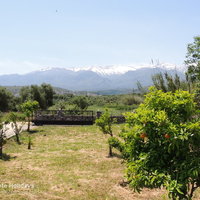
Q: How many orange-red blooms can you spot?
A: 2